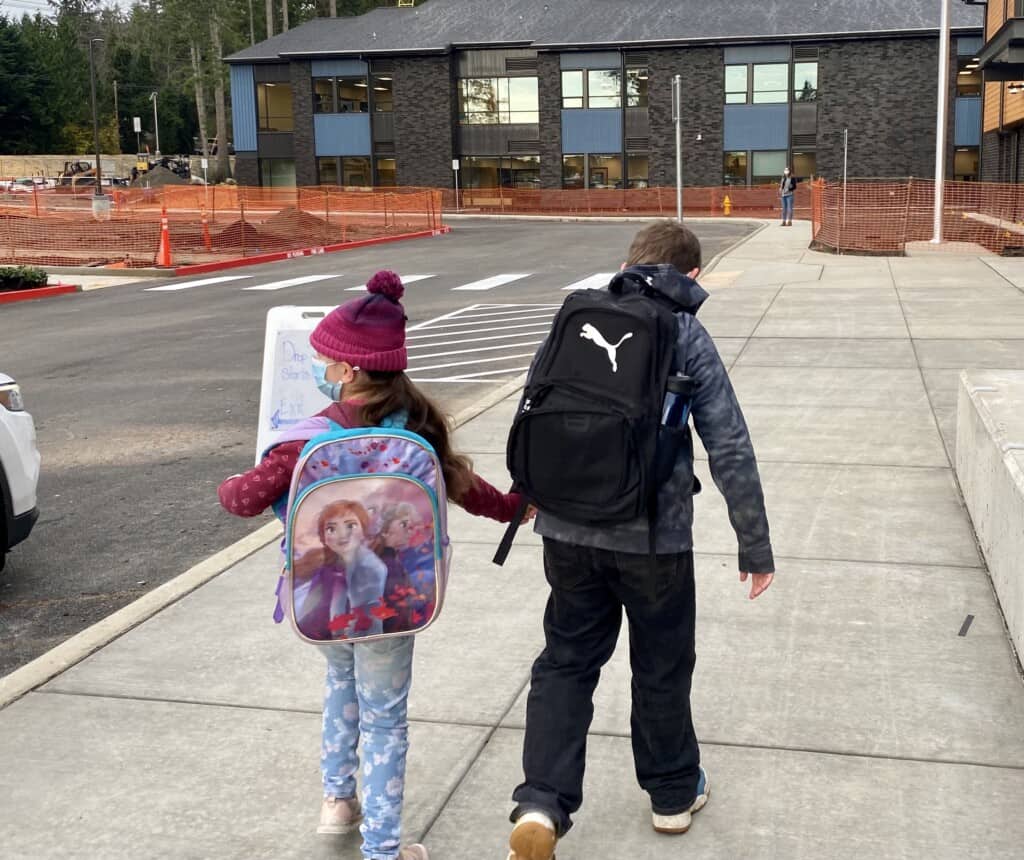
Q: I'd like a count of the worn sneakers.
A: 4